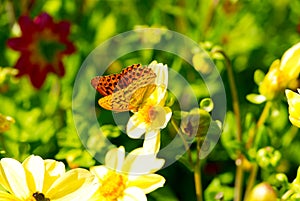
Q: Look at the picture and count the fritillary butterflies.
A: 1